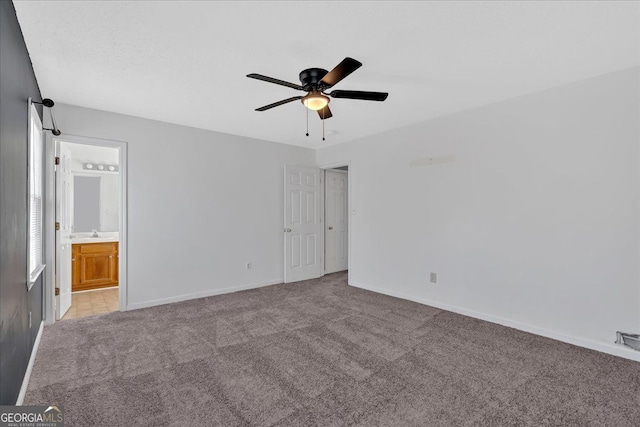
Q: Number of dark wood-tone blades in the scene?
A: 5